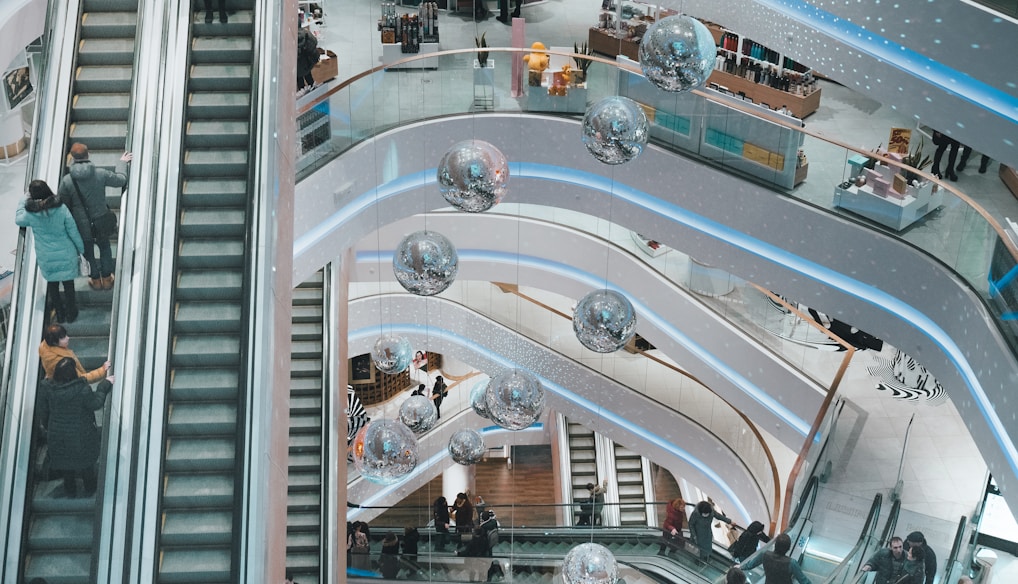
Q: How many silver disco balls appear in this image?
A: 12